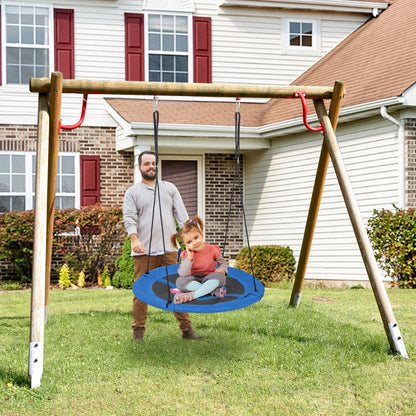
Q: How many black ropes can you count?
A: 4